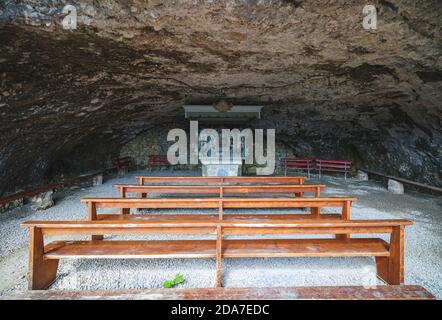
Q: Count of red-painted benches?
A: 4